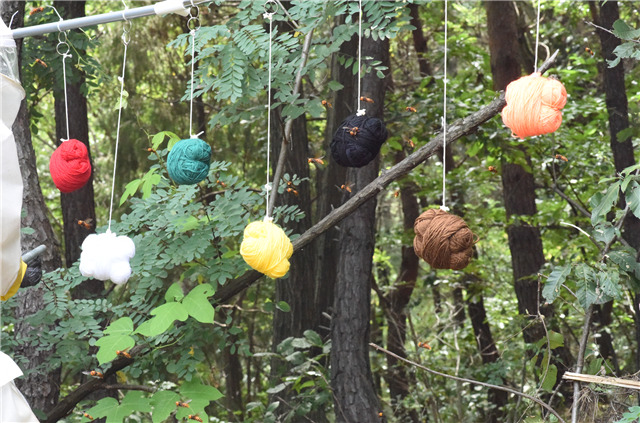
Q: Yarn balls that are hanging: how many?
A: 7